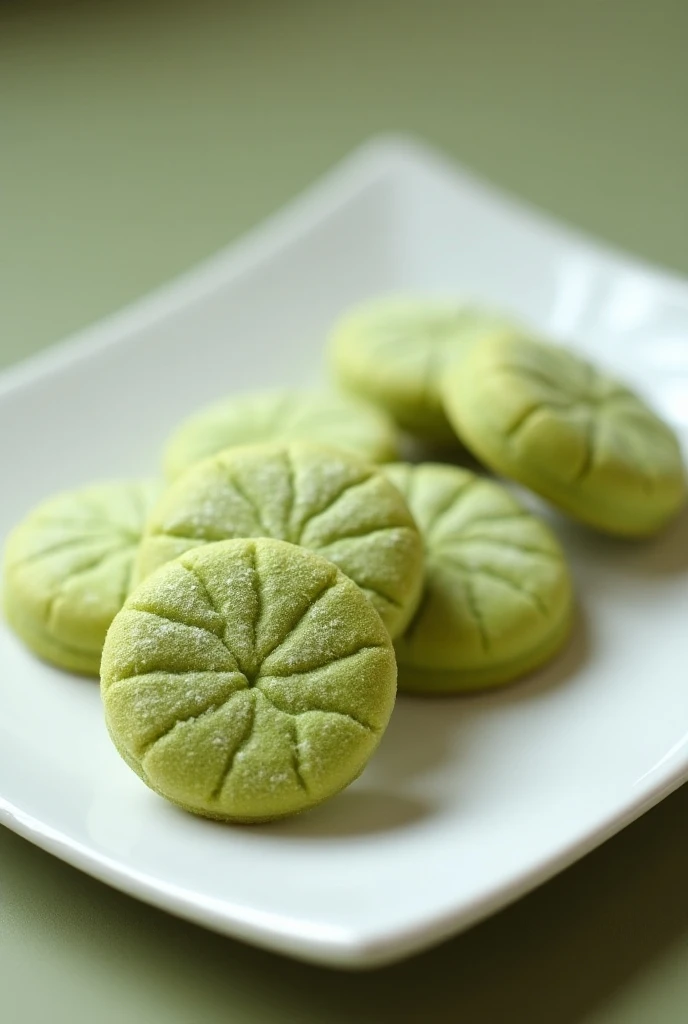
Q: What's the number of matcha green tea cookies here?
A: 7